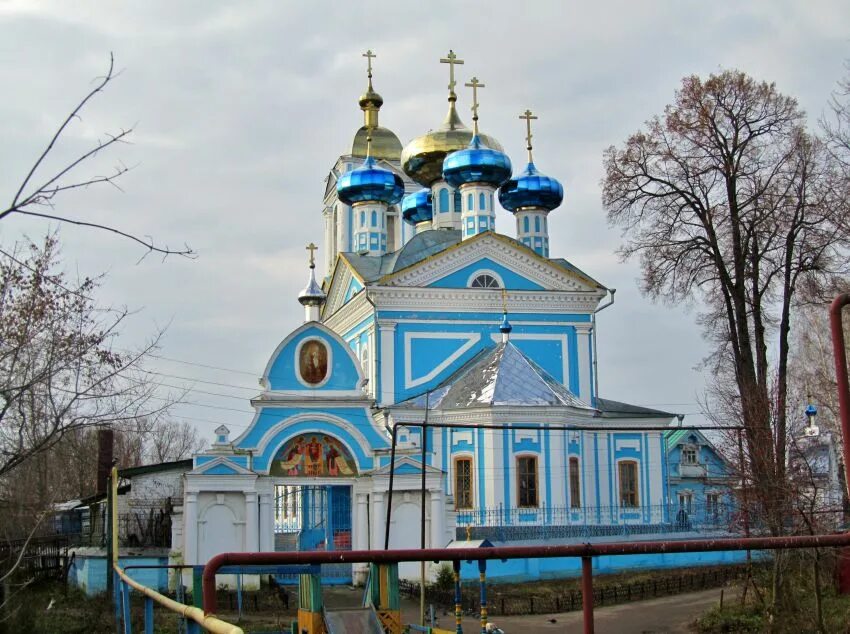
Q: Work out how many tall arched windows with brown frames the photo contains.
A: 4